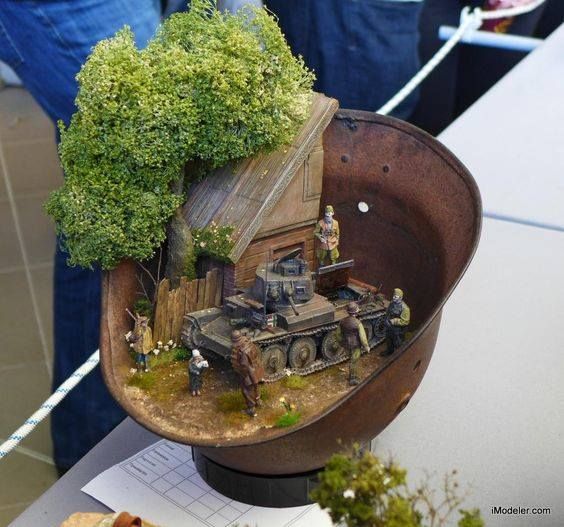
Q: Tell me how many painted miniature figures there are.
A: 6